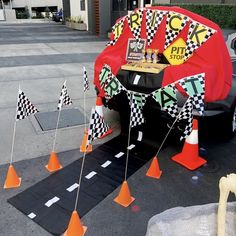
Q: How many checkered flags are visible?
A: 6